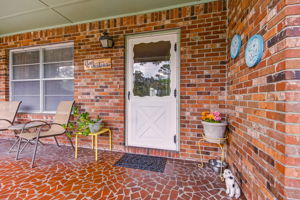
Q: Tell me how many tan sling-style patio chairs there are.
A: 2